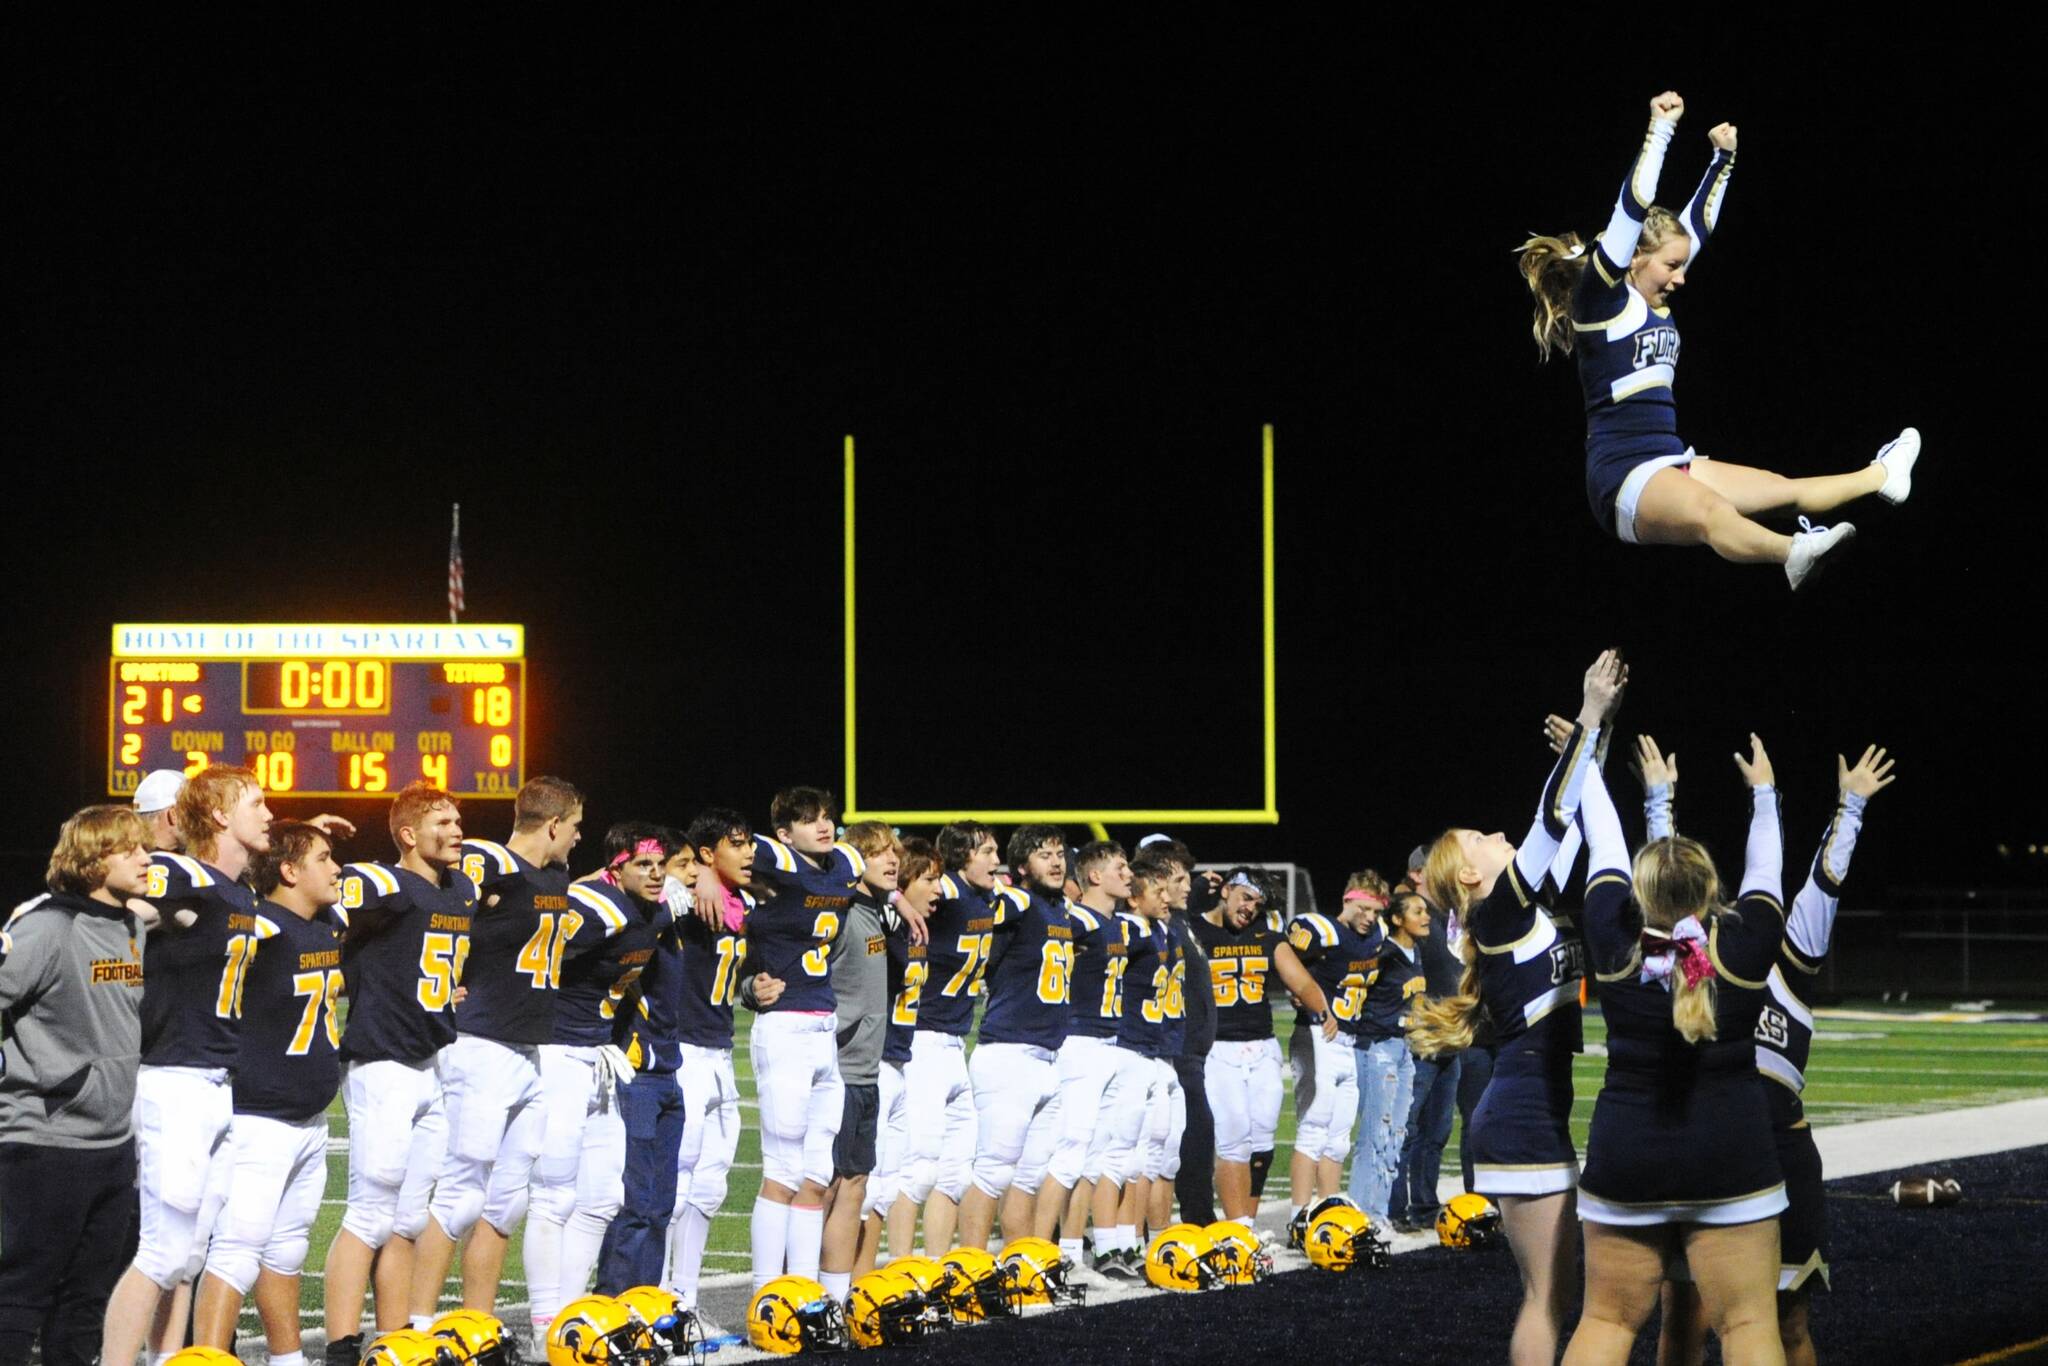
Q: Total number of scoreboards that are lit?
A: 1